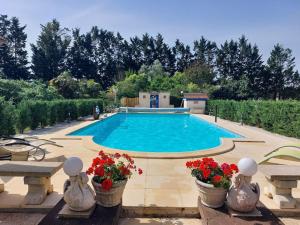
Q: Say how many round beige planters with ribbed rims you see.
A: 2